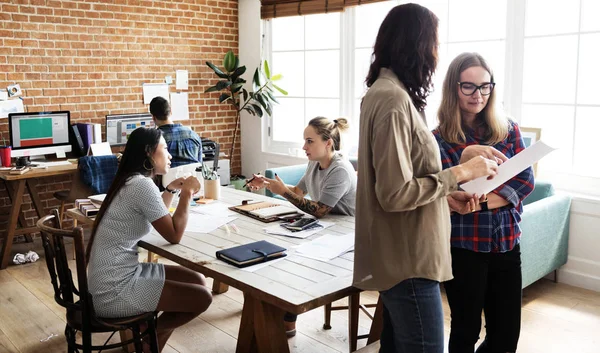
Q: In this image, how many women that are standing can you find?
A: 2